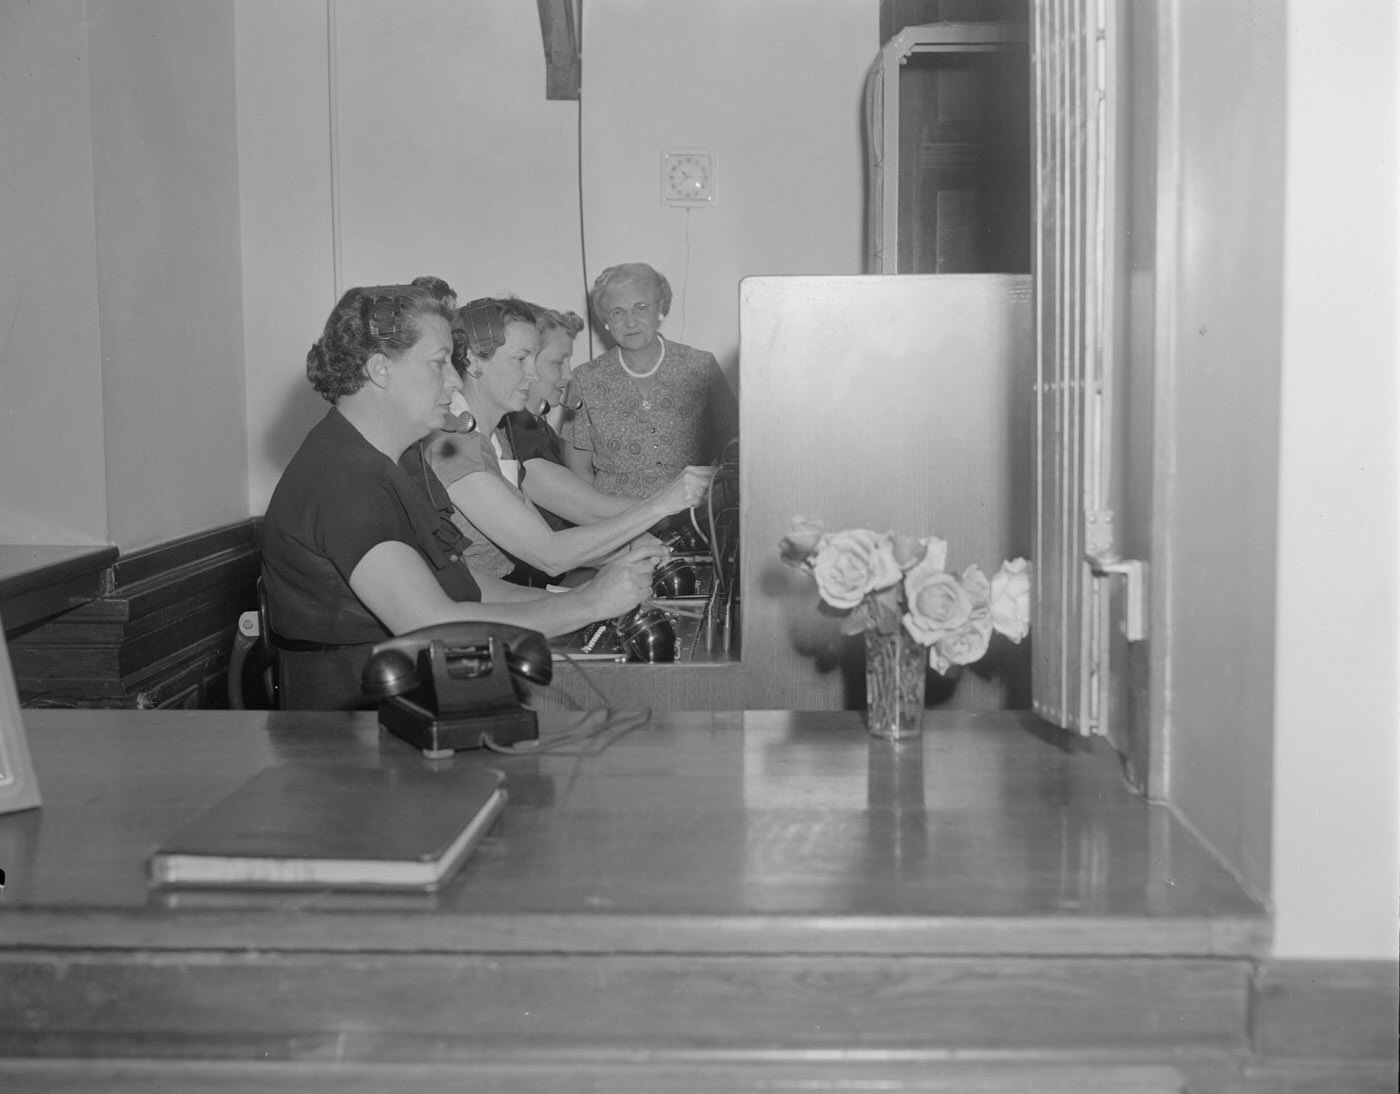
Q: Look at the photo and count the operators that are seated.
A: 3